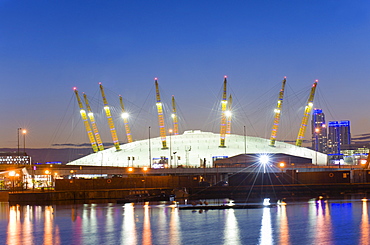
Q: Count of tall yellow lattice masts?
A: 10